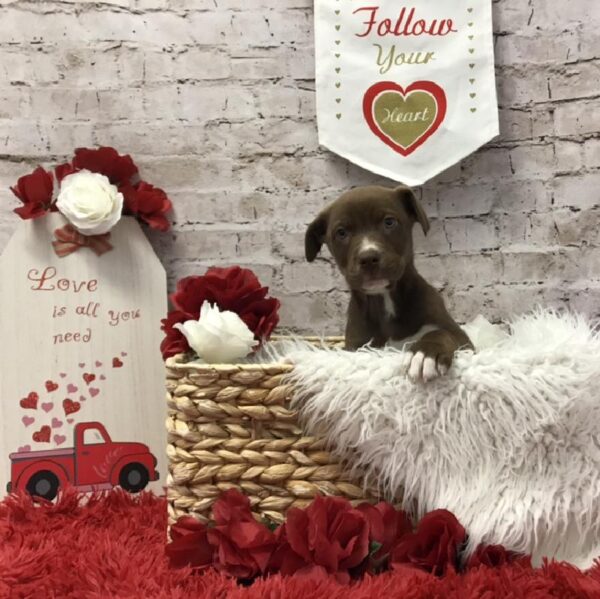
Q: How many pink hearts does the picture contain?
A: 14